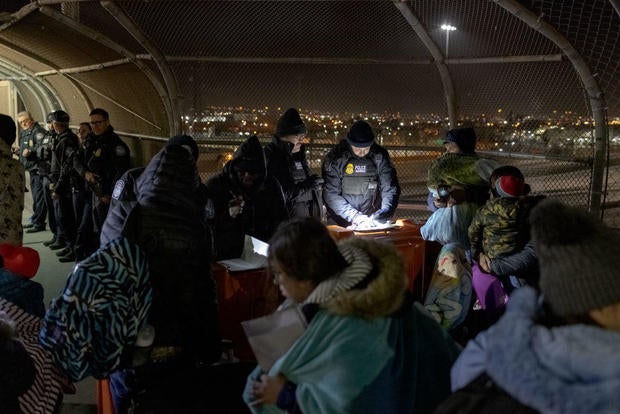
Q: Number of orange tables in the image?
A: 2